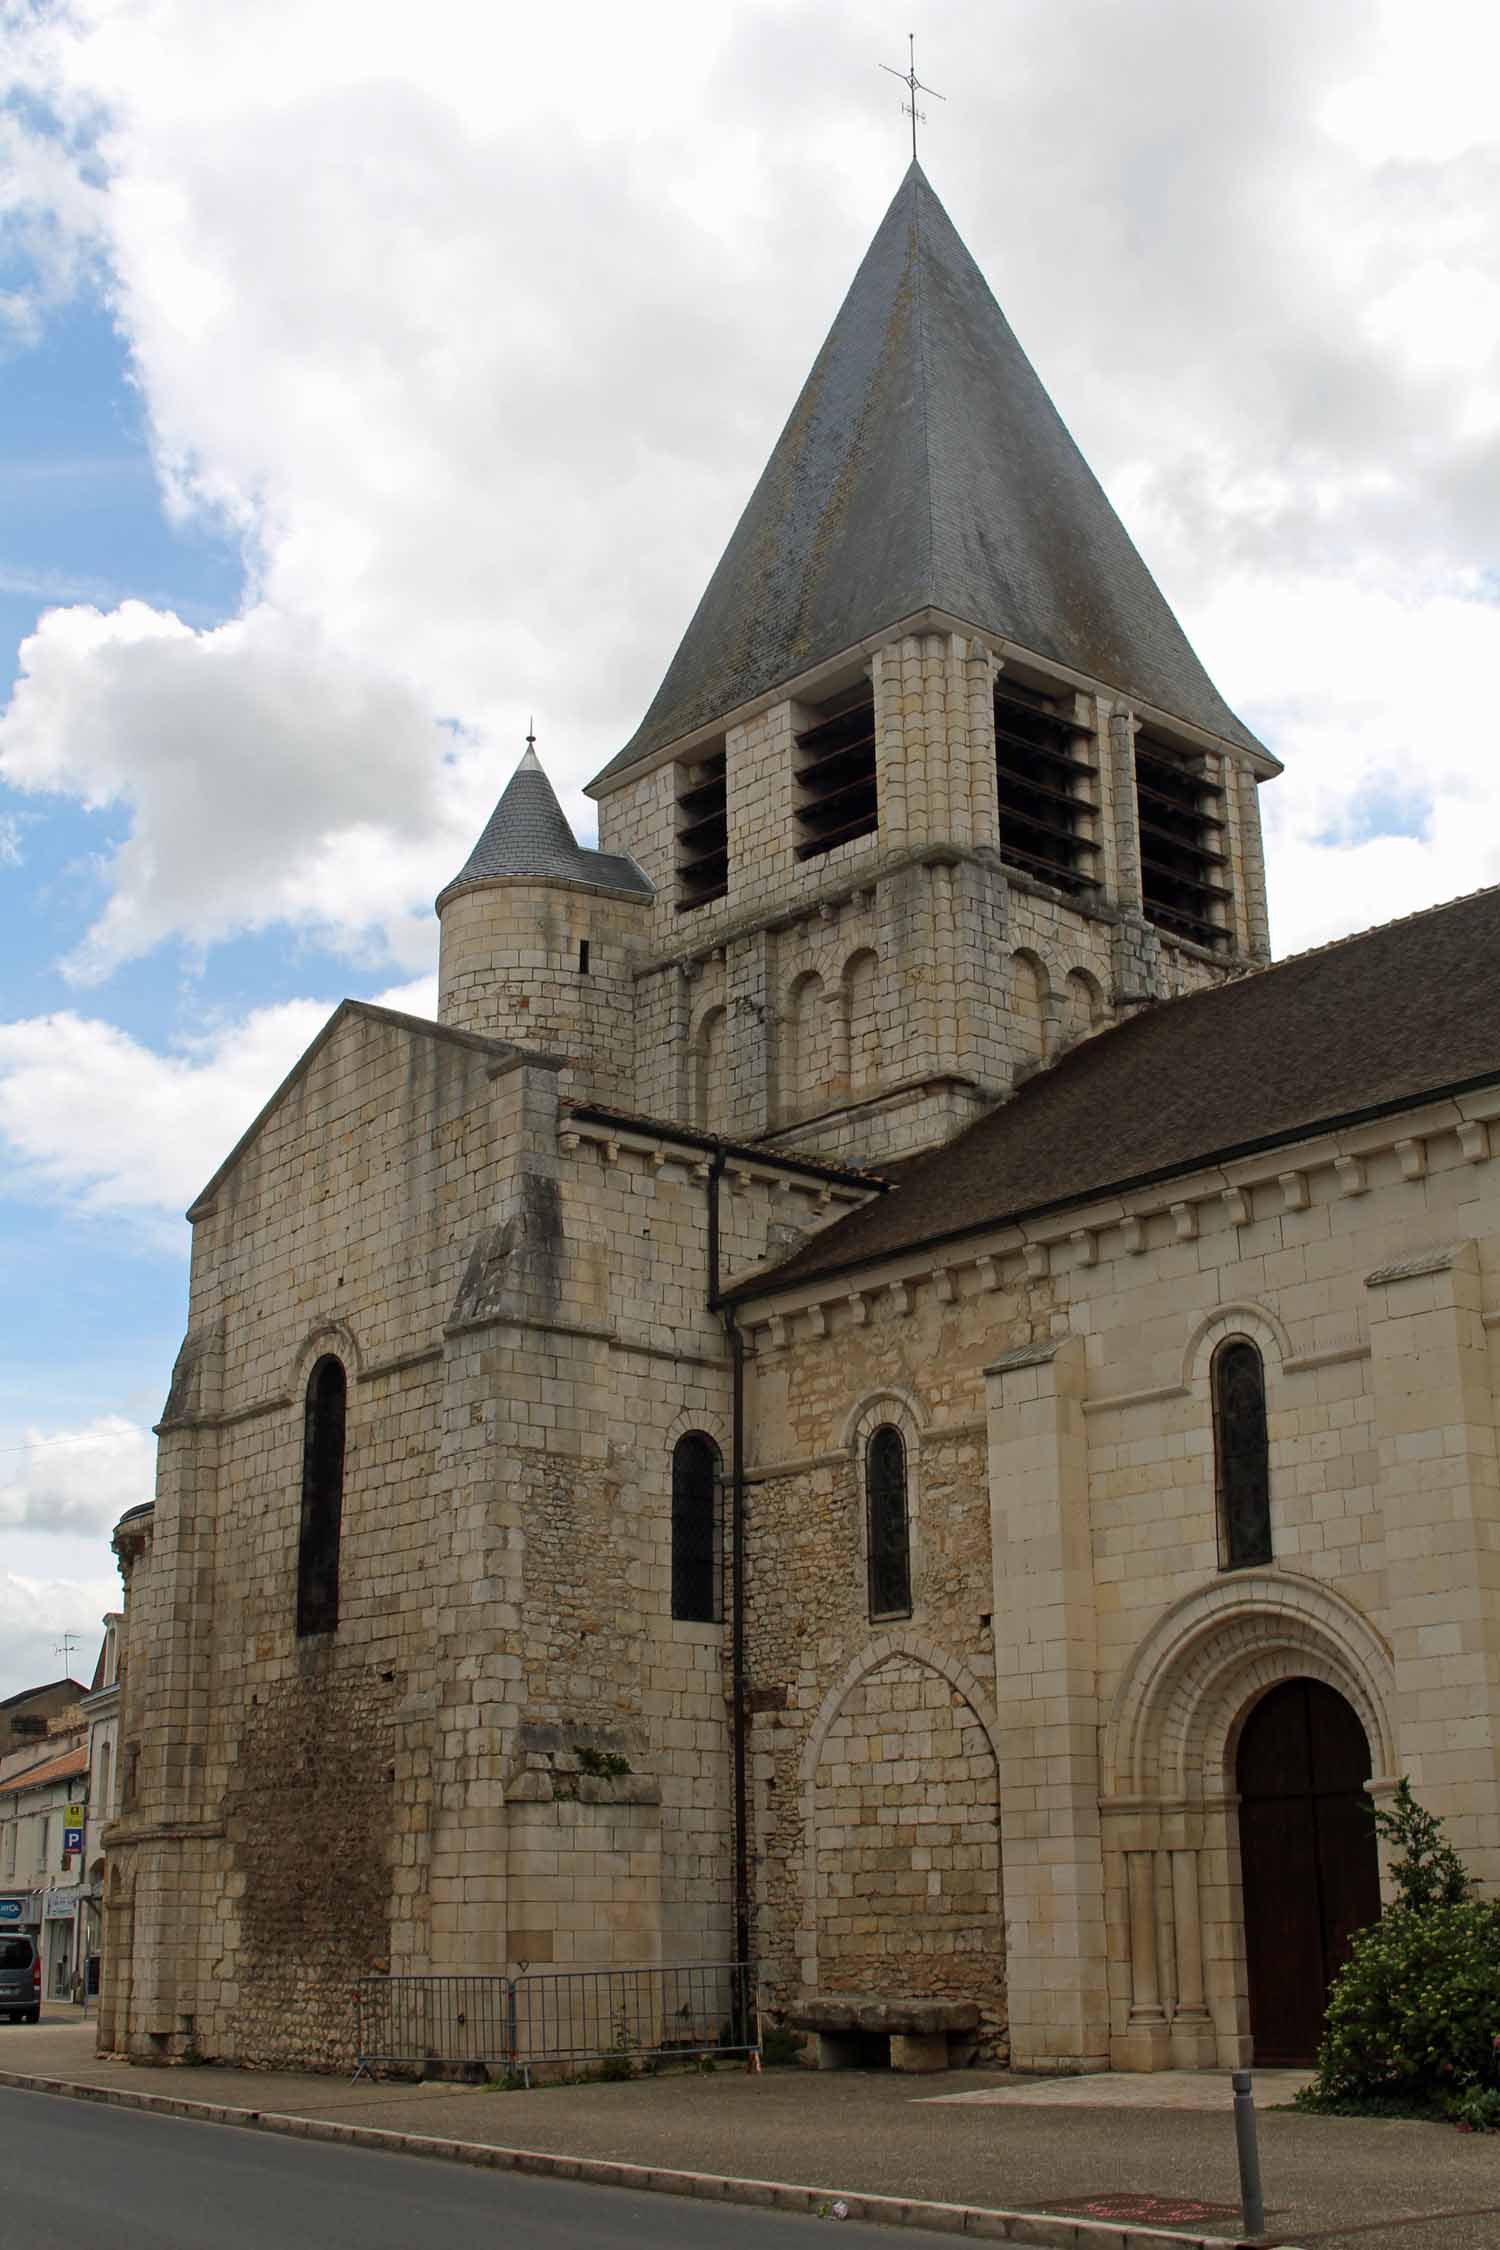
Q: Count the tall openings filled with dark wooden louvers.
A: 4